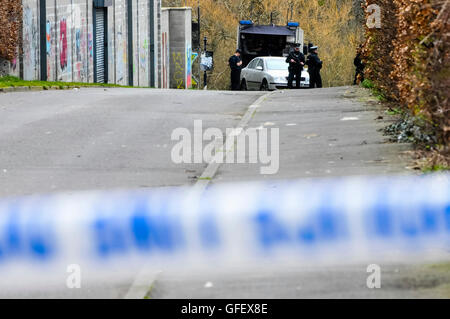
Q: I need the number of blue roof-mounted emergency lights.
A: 2